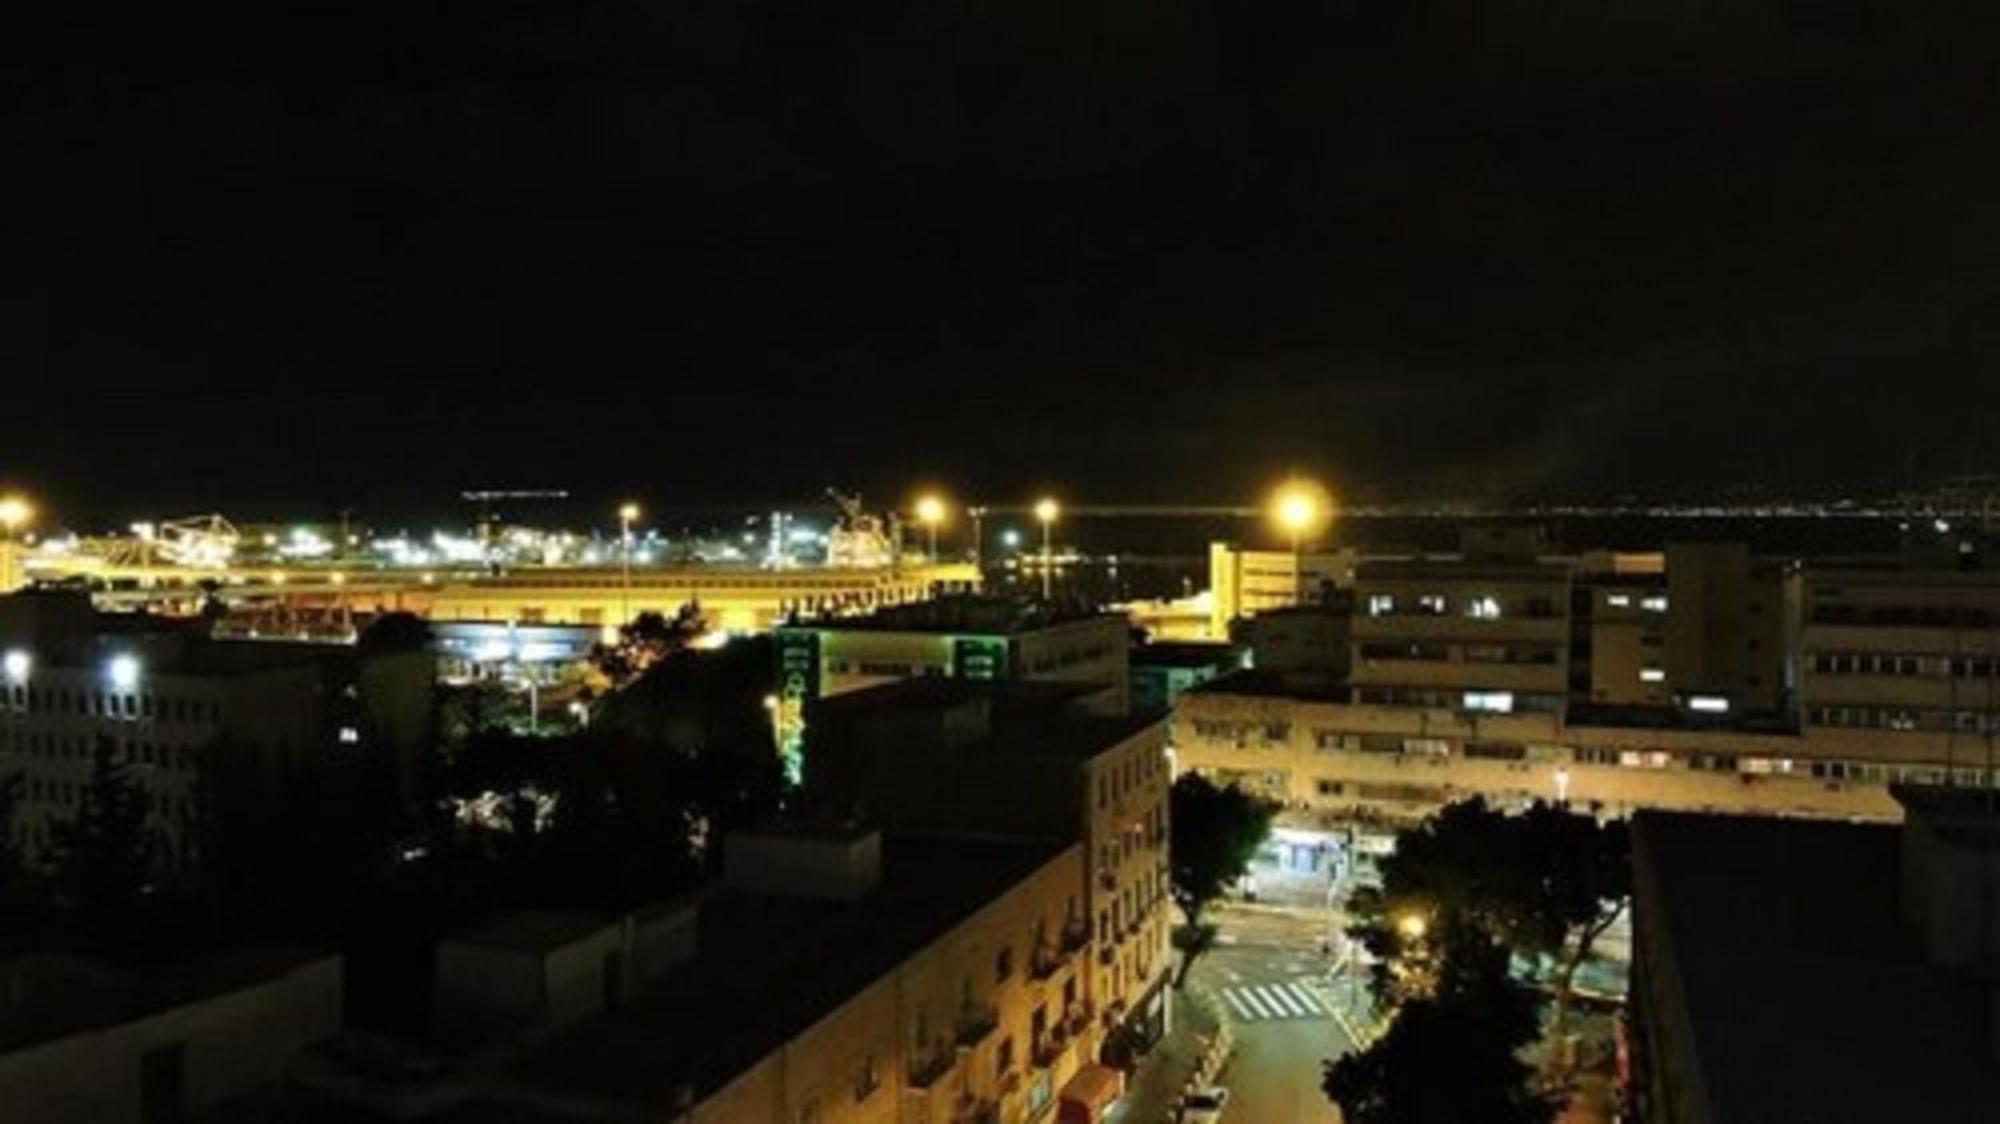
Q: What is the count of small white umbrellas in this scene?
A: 0